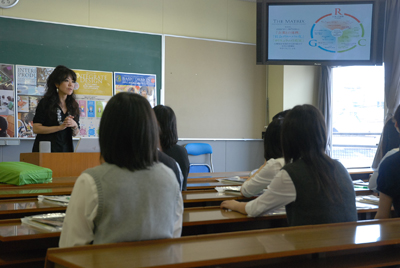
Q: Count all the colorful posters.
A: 4